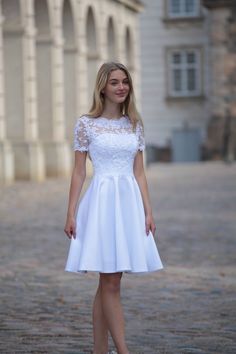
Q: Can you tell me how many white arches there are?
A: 6